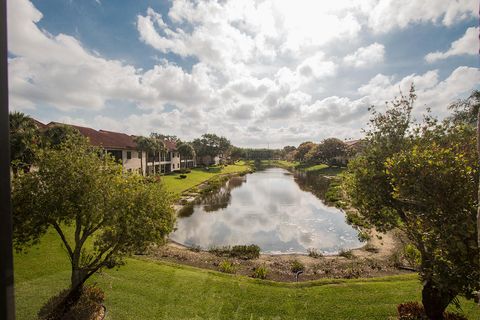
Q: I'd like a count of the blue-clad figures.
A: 0